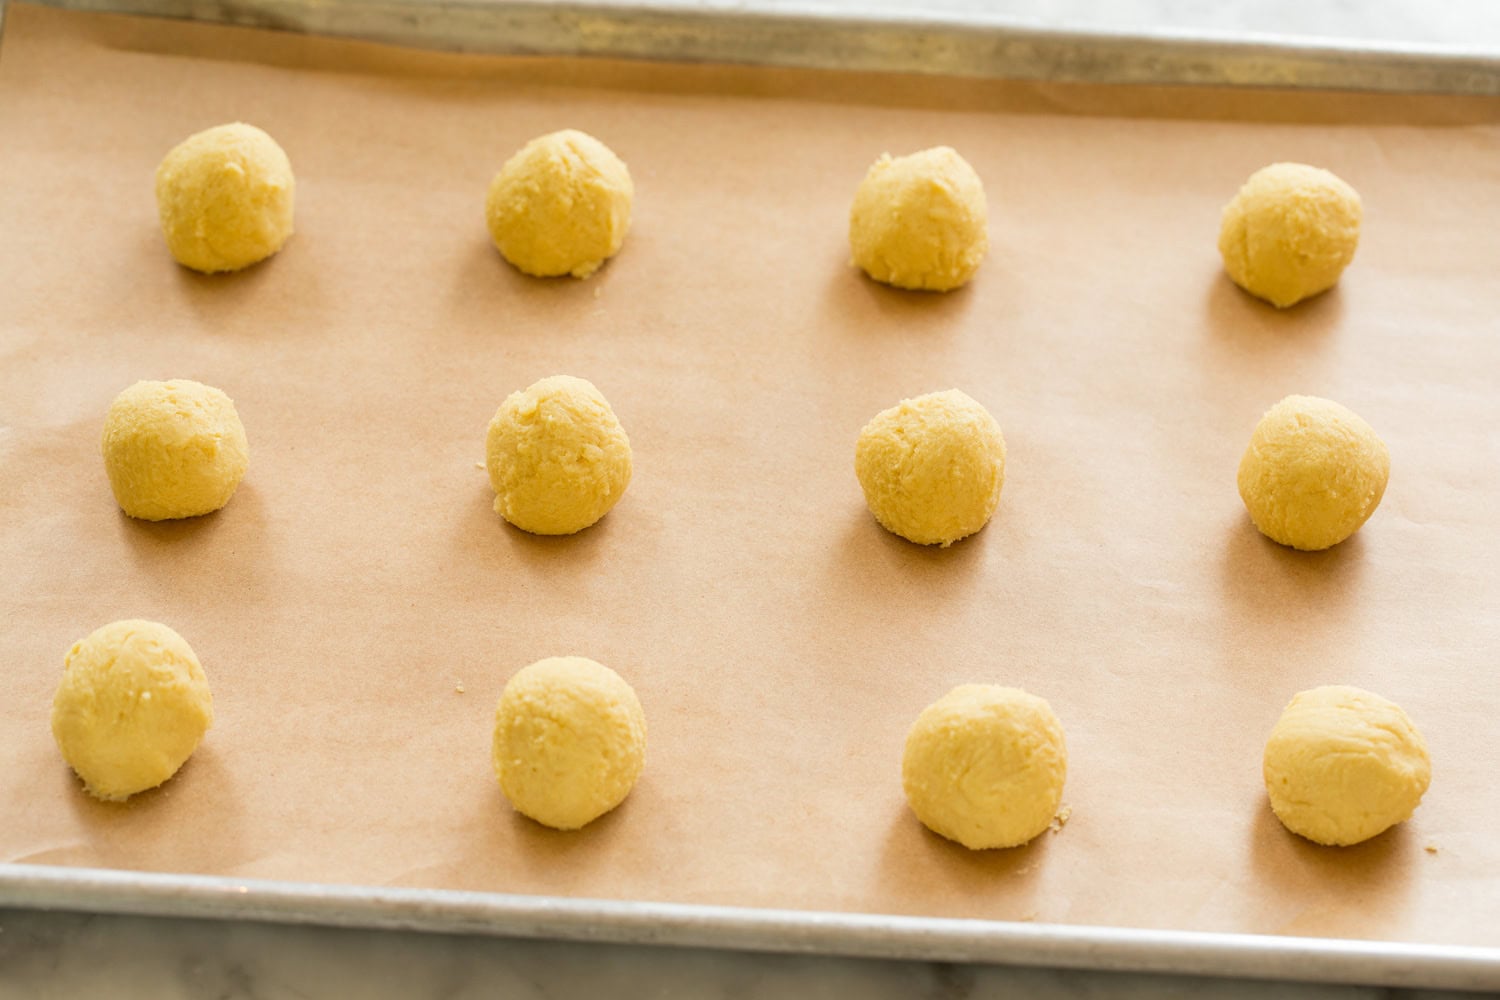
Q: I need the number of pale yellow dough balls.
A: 12